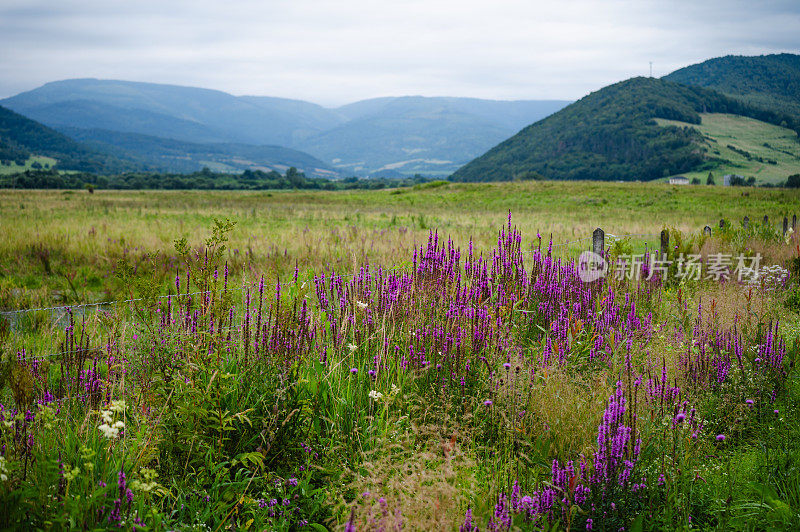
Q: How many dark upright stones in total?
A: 8